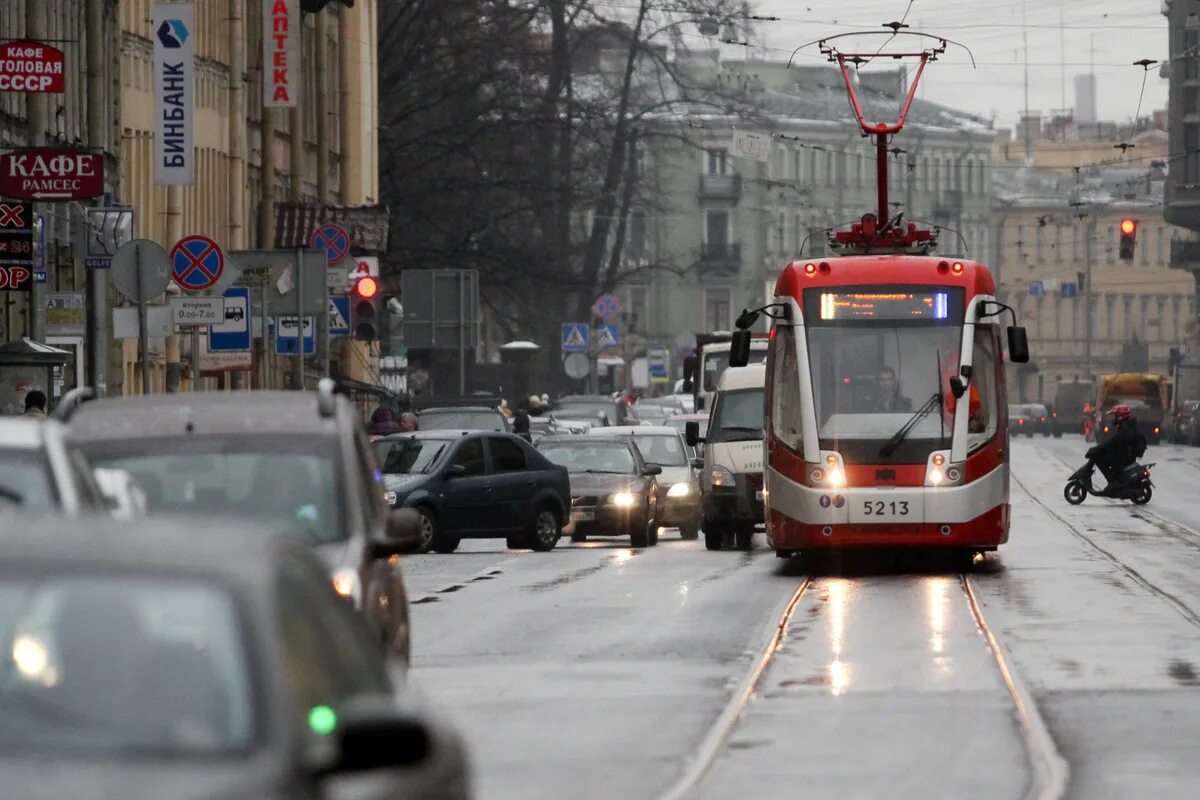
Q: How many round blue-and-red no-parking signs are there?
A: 3